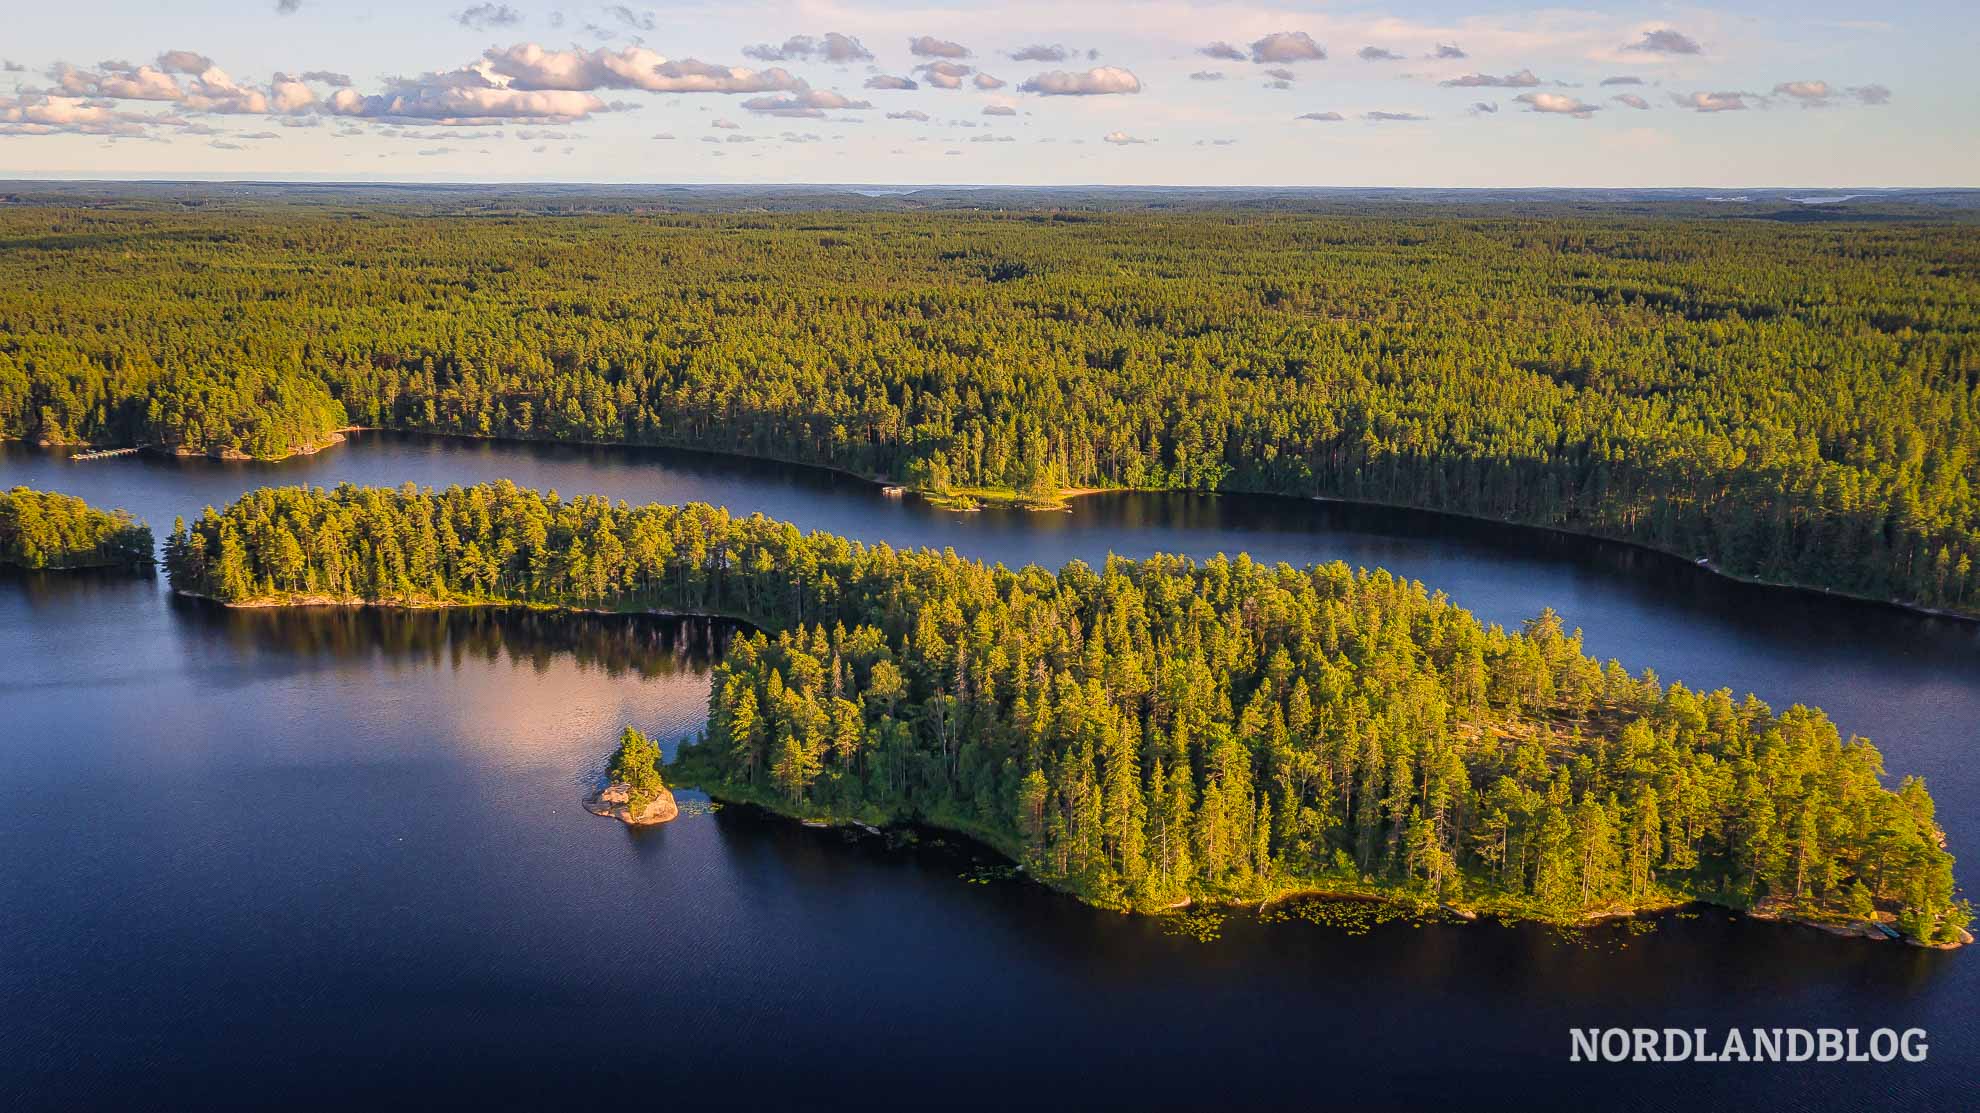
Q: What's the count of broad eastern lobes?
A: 1